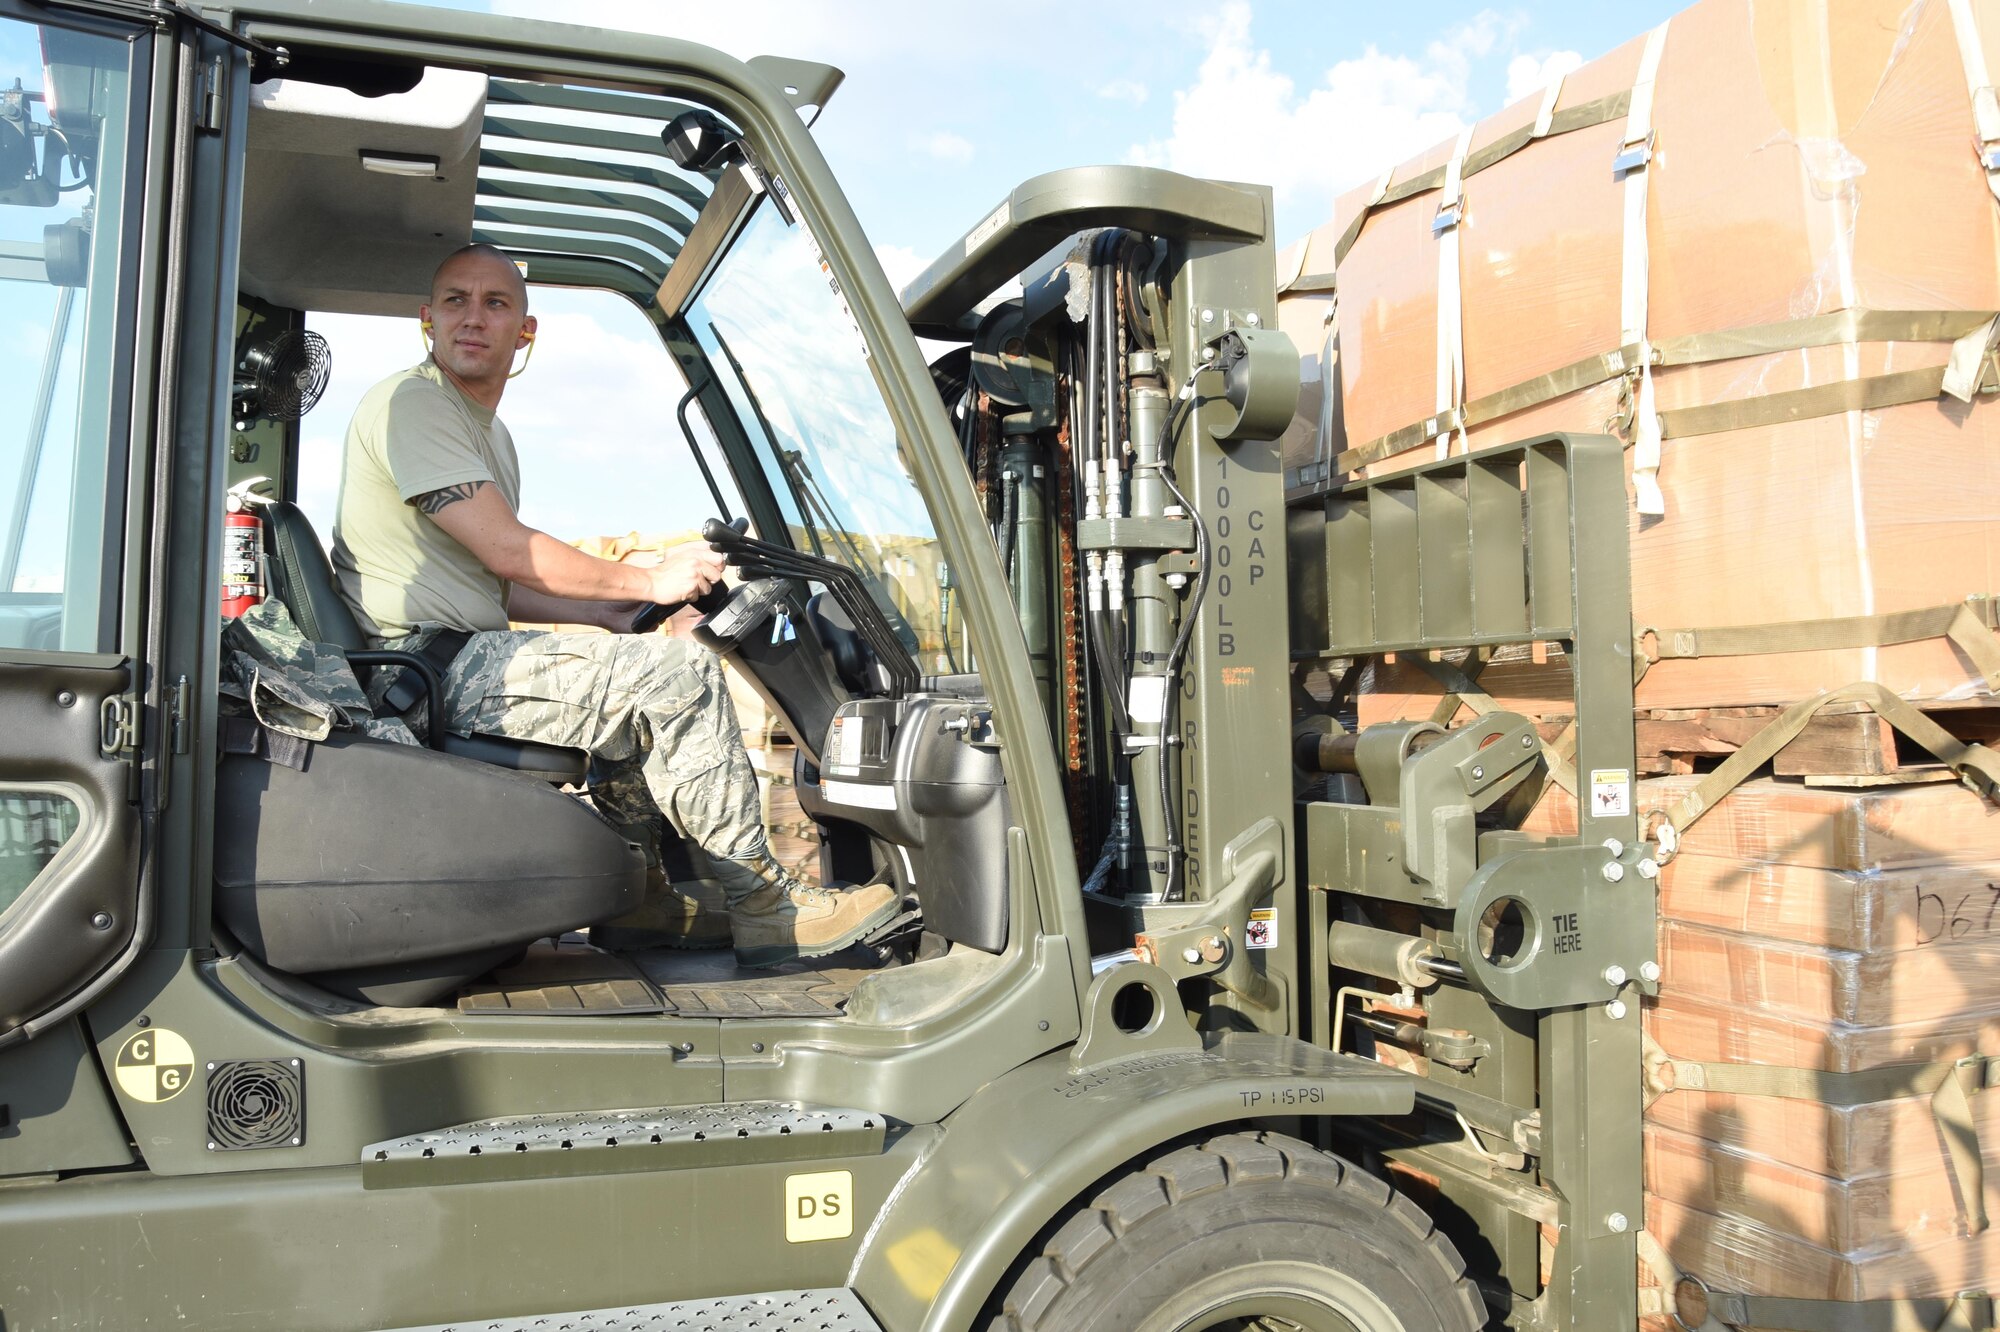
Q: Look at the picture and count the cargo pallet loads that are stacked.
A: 2